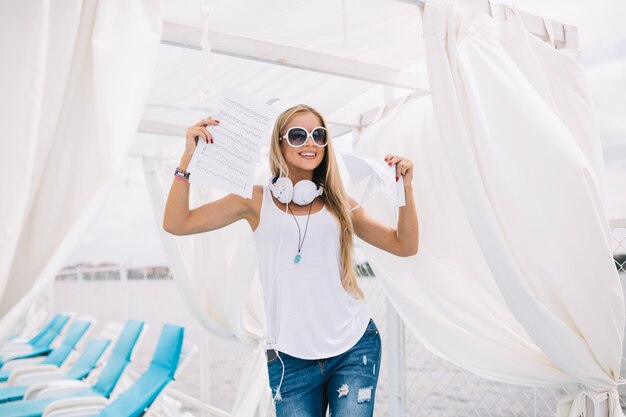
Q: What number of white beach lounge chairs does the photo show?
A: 5